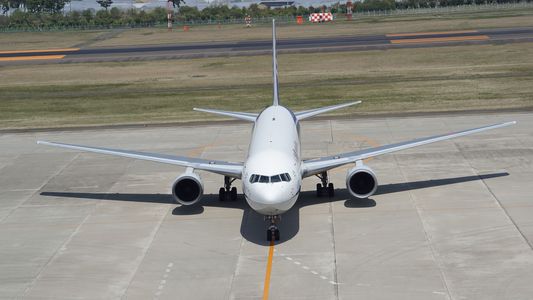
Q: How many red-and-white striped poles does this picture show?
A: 2